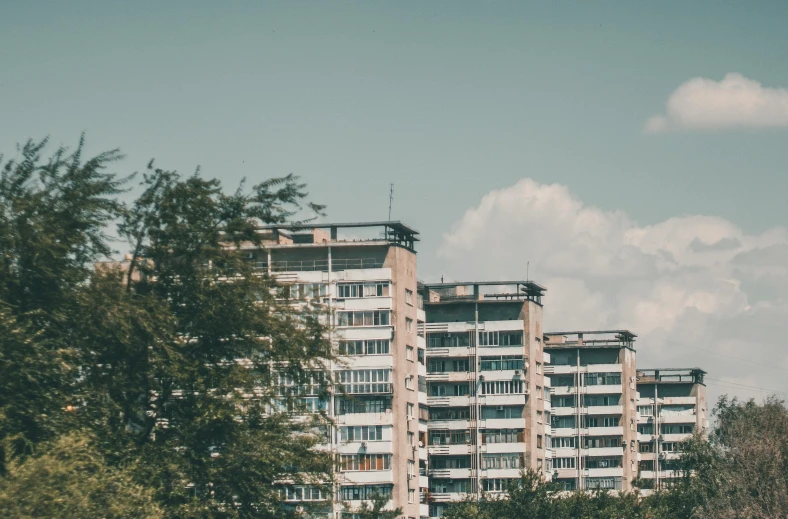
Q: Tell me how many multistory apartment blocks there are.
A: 4